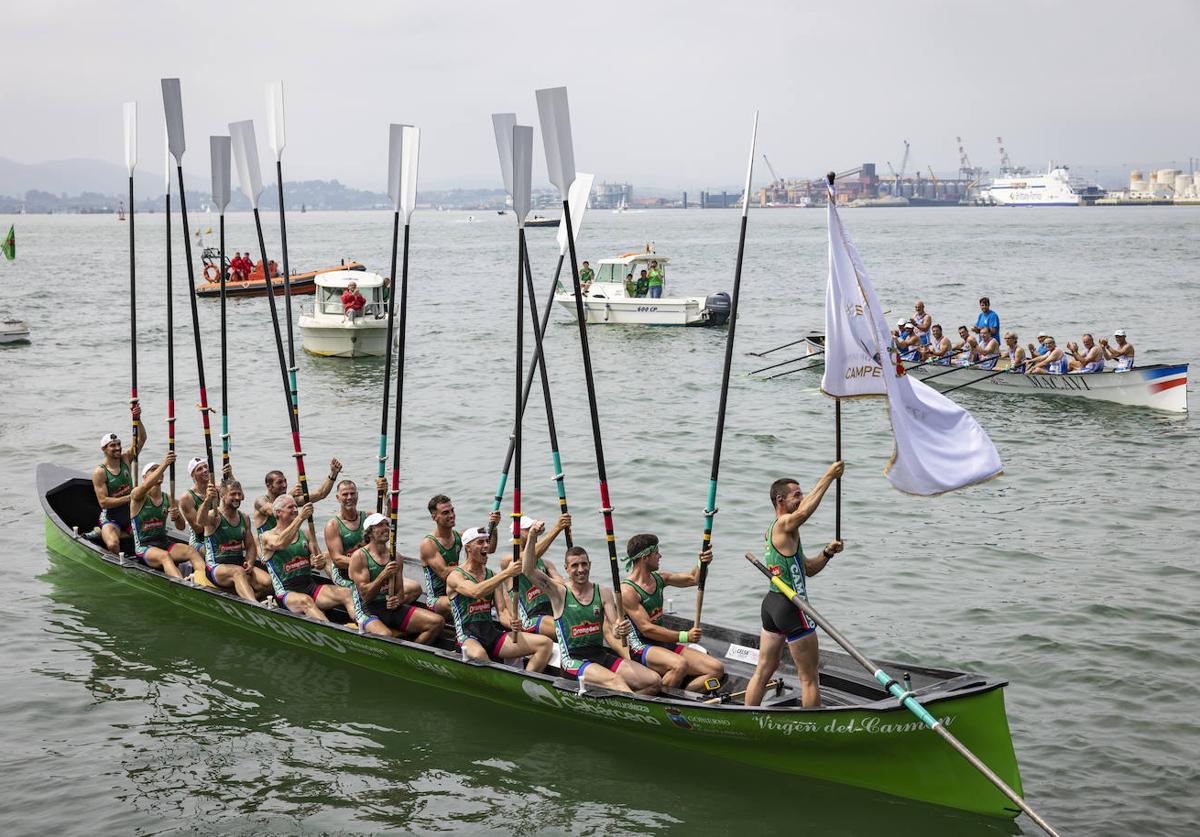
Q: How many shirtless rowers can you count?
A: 0